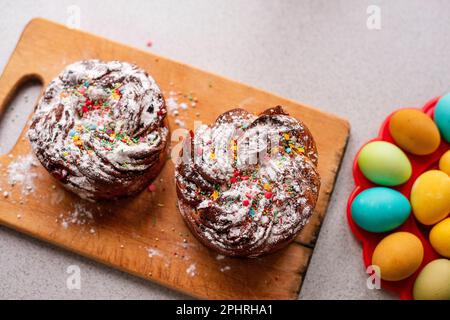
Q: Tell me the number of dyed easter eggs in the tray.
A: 9